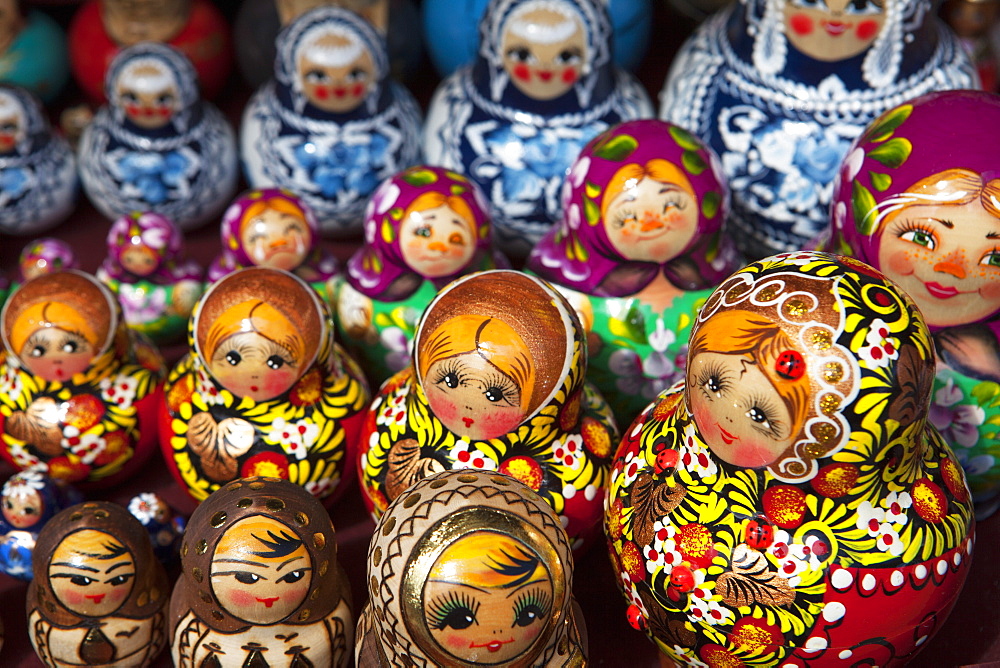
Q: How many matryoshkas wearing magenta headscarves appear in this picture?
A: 6